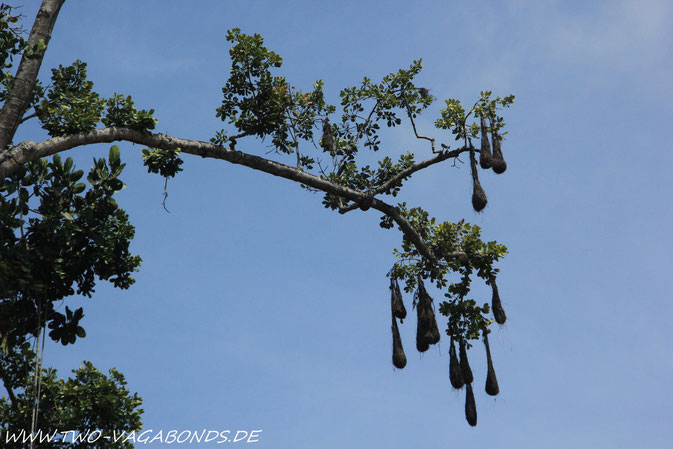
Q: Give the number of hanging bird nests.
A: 12